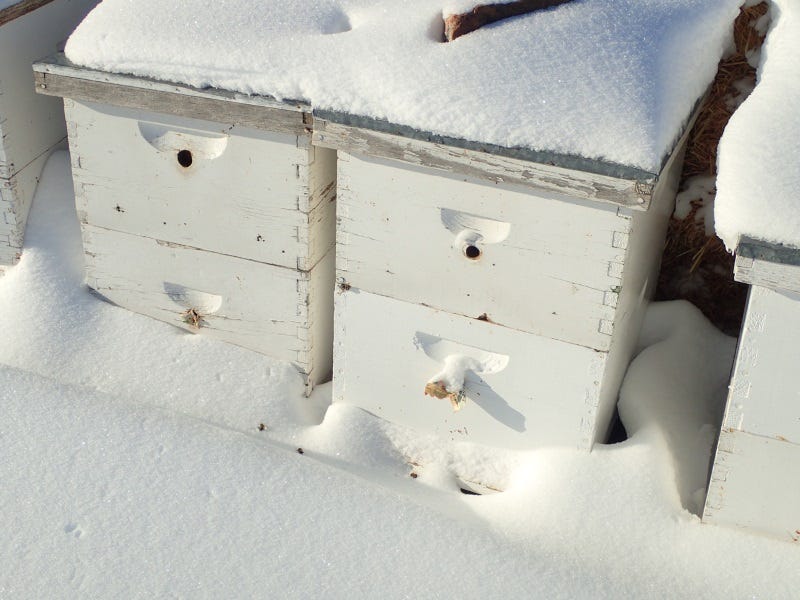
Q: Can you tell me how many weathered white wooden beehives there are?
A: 4